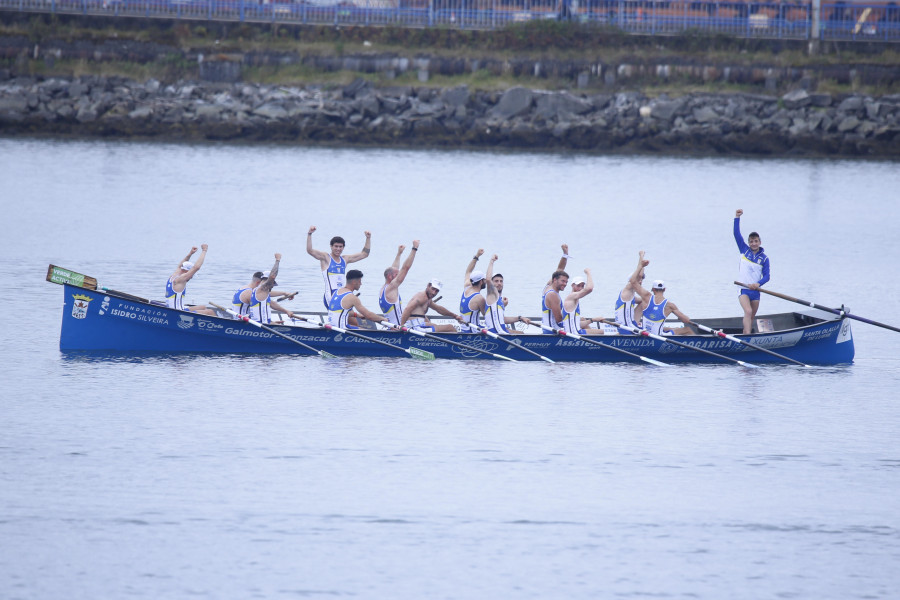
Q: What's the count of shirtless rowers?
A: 1